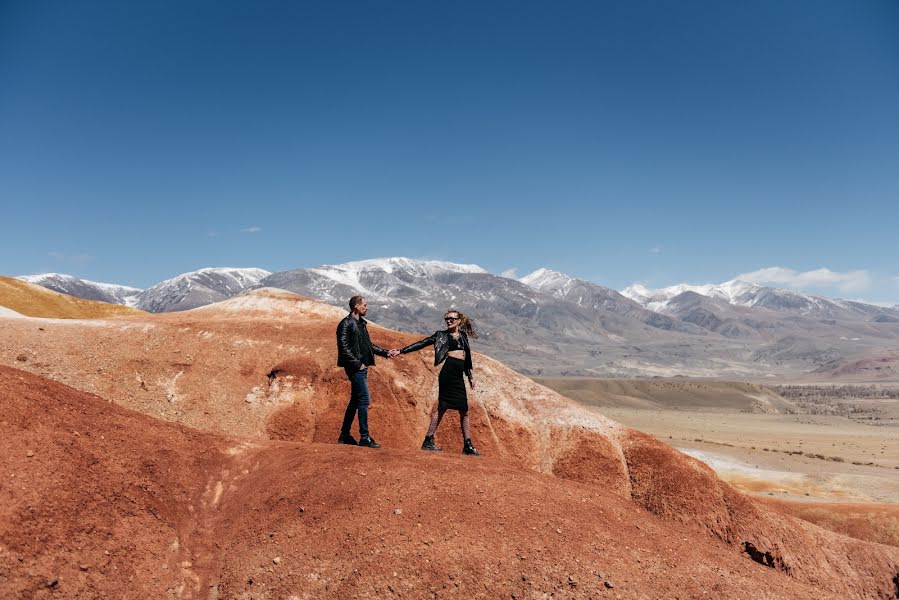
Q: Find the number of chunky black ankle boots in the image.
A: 2